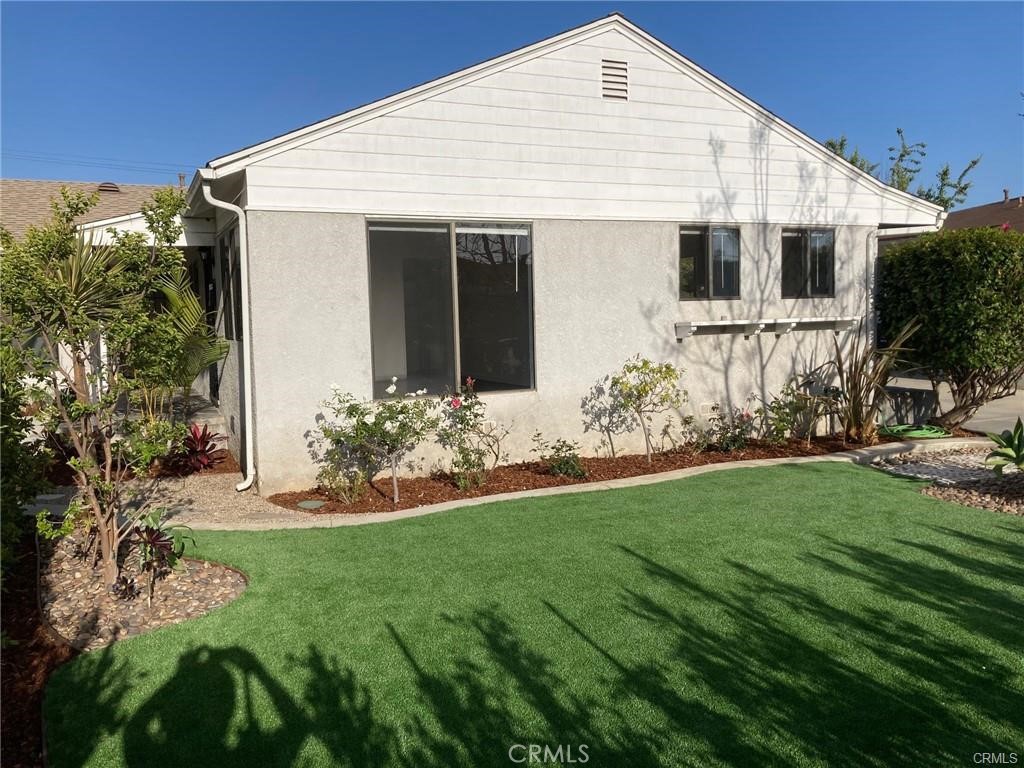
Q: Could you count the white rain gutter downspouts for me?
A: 2